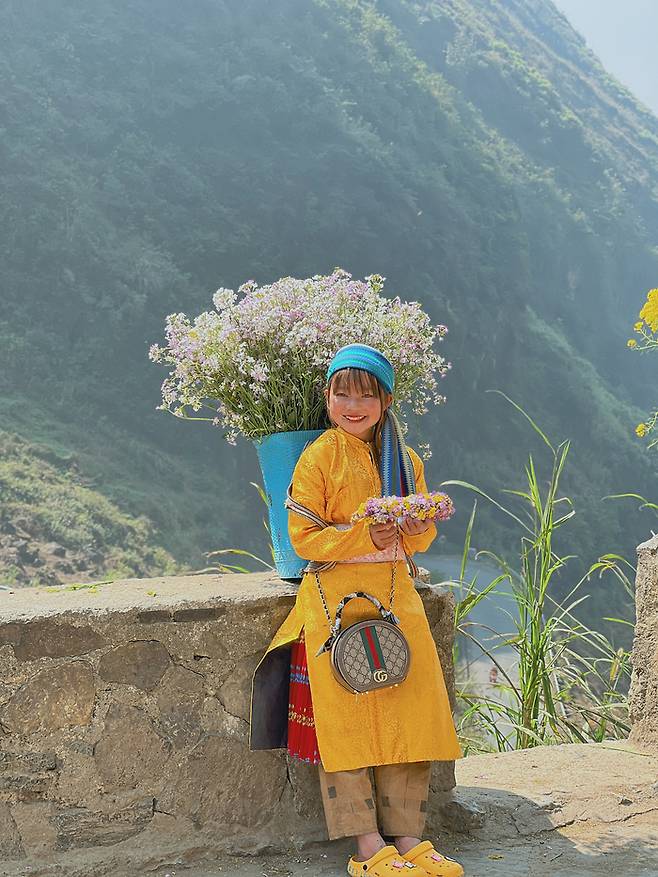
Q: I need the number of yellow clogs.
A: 2